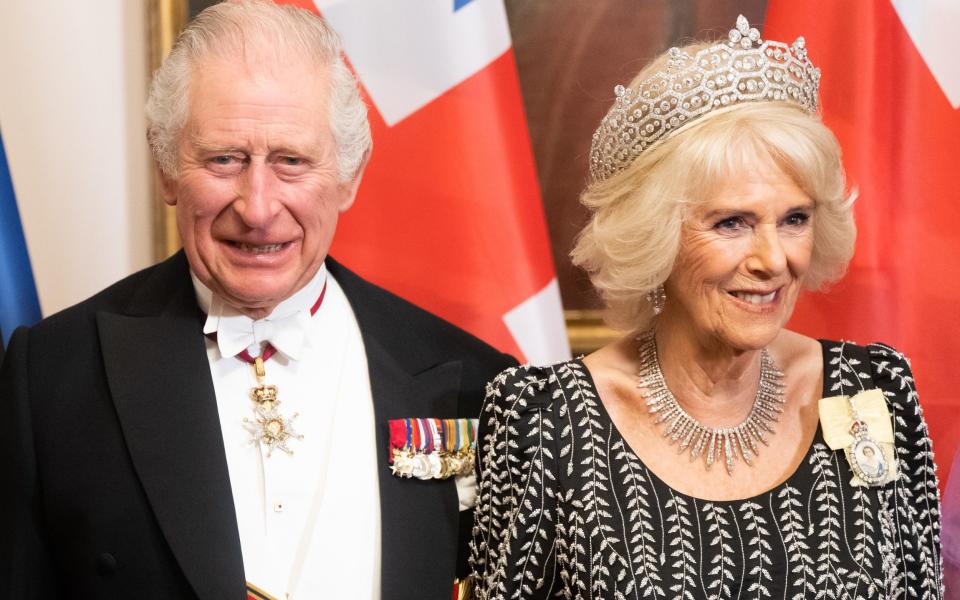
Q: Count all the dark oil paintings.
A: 1